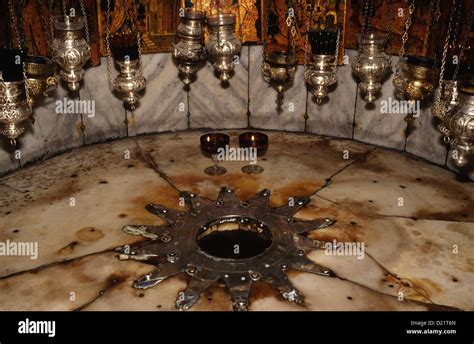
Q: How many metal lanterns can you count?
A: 12